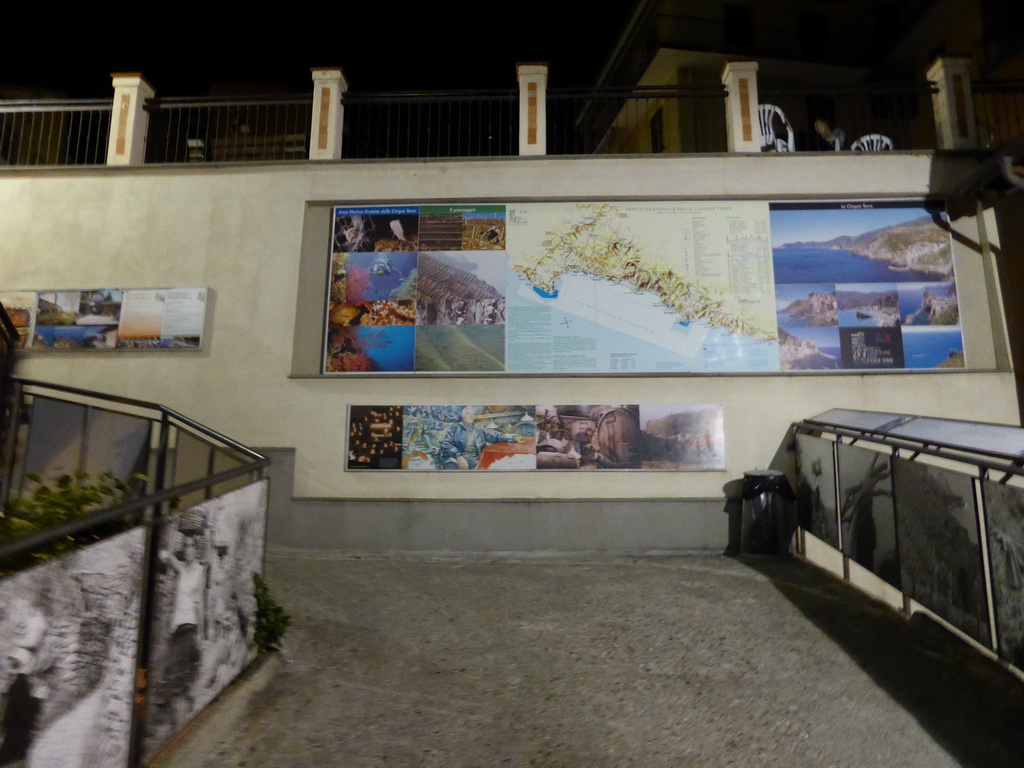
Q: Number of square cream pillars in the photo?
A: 5